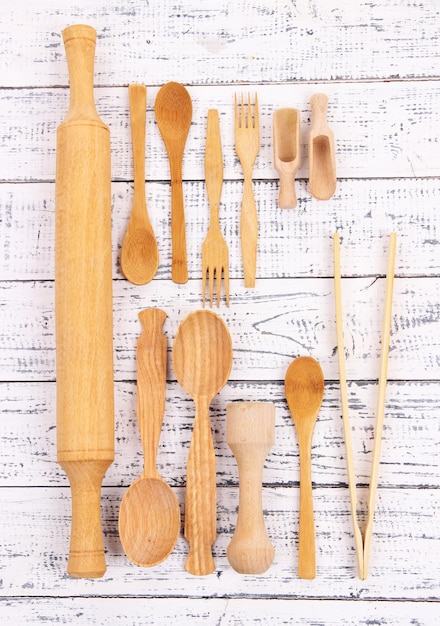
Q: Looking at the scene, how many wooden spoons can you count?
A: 5